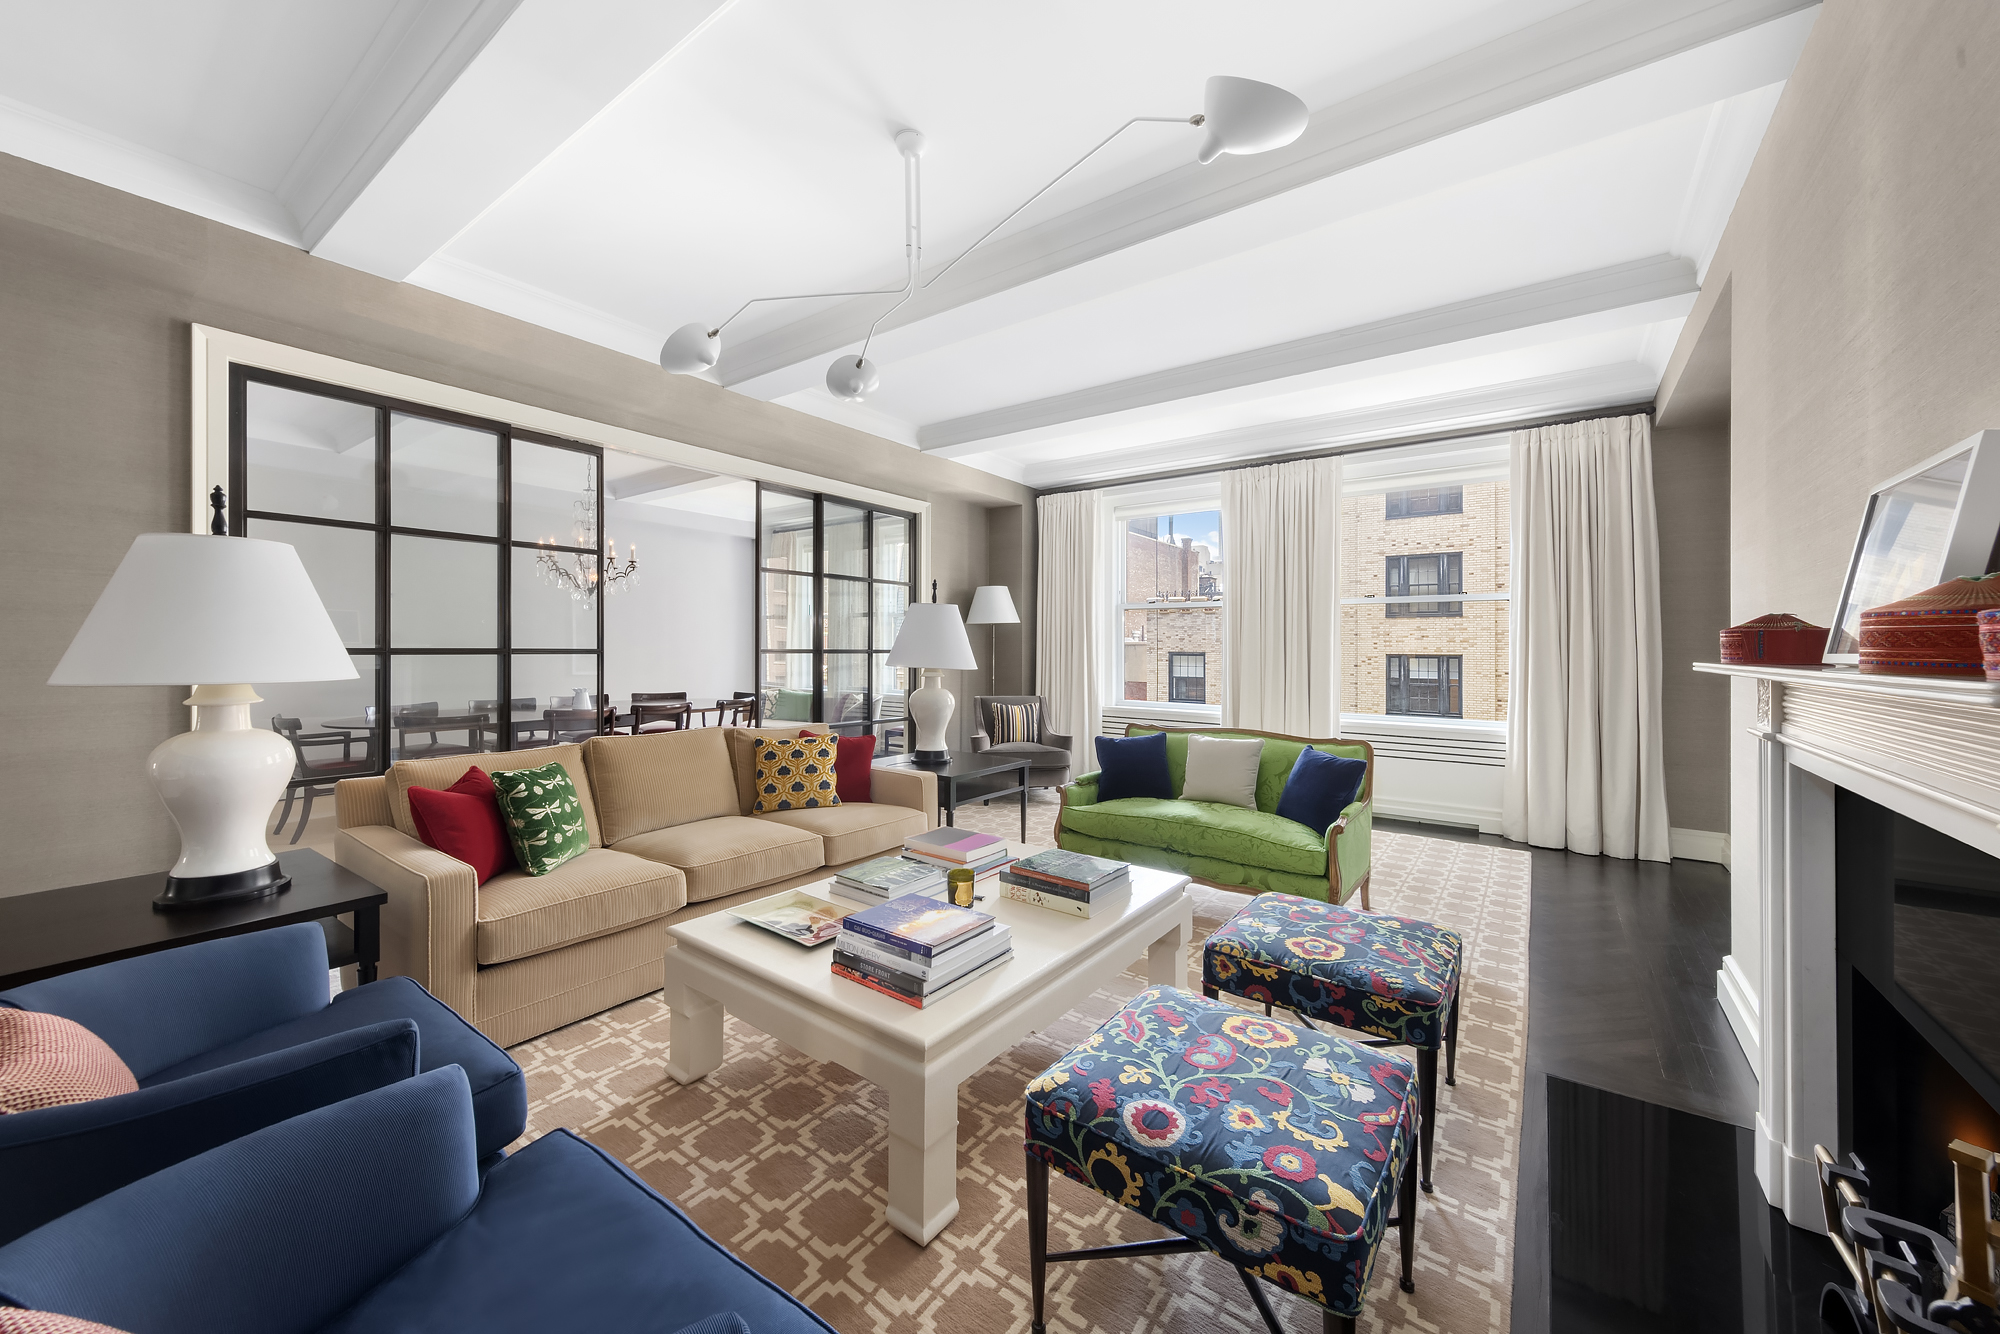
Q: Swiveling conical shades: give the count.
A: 3